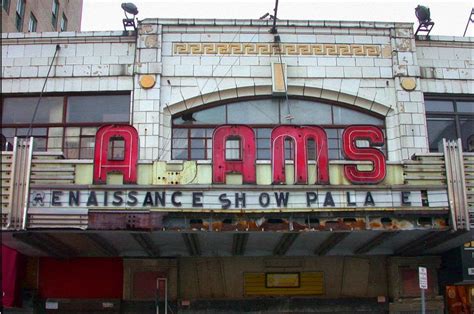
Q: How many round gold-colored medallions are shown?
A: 2